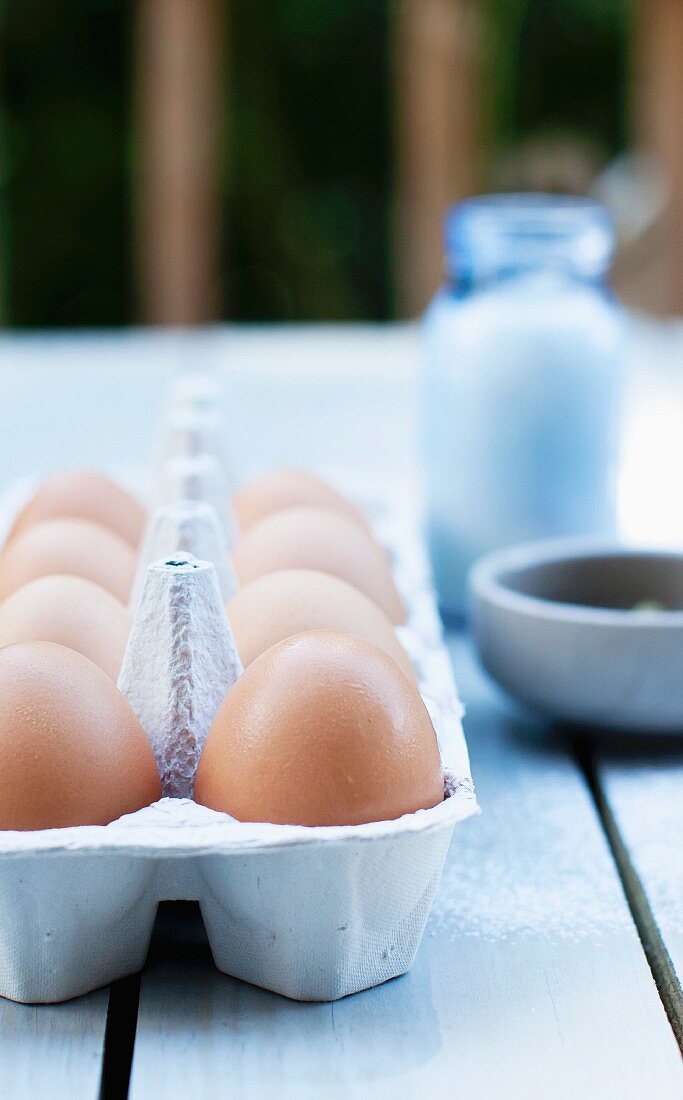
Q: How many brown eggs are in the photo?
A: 8